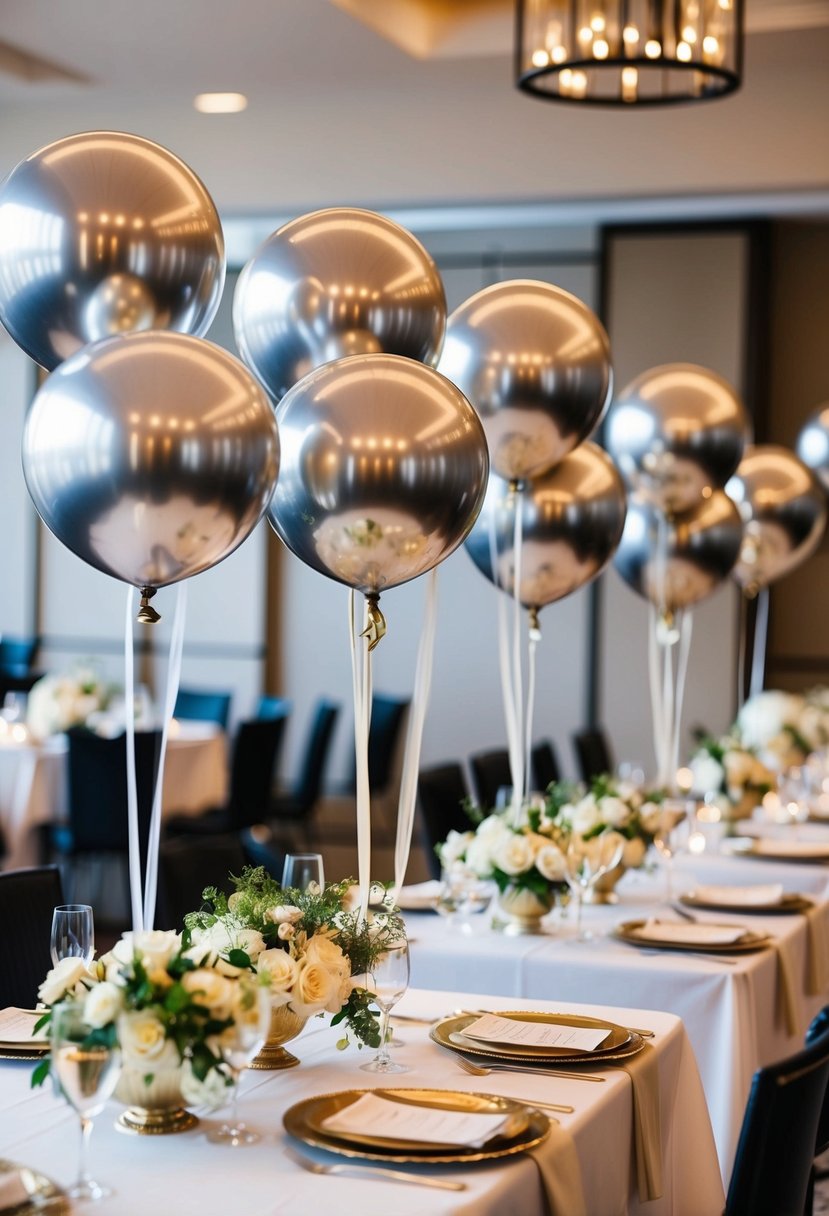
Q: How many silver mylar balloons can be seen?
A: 10